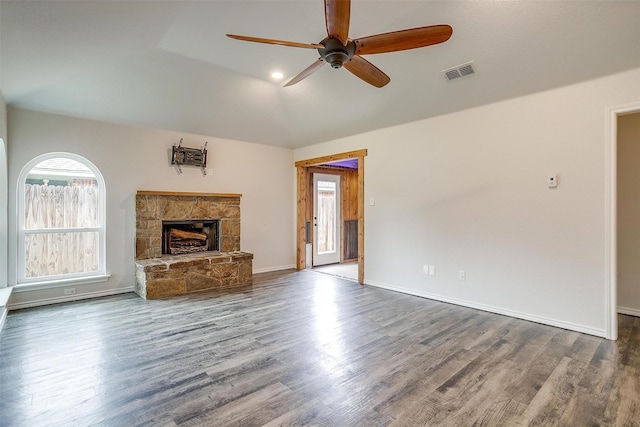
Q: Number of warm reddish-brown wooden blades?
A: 5